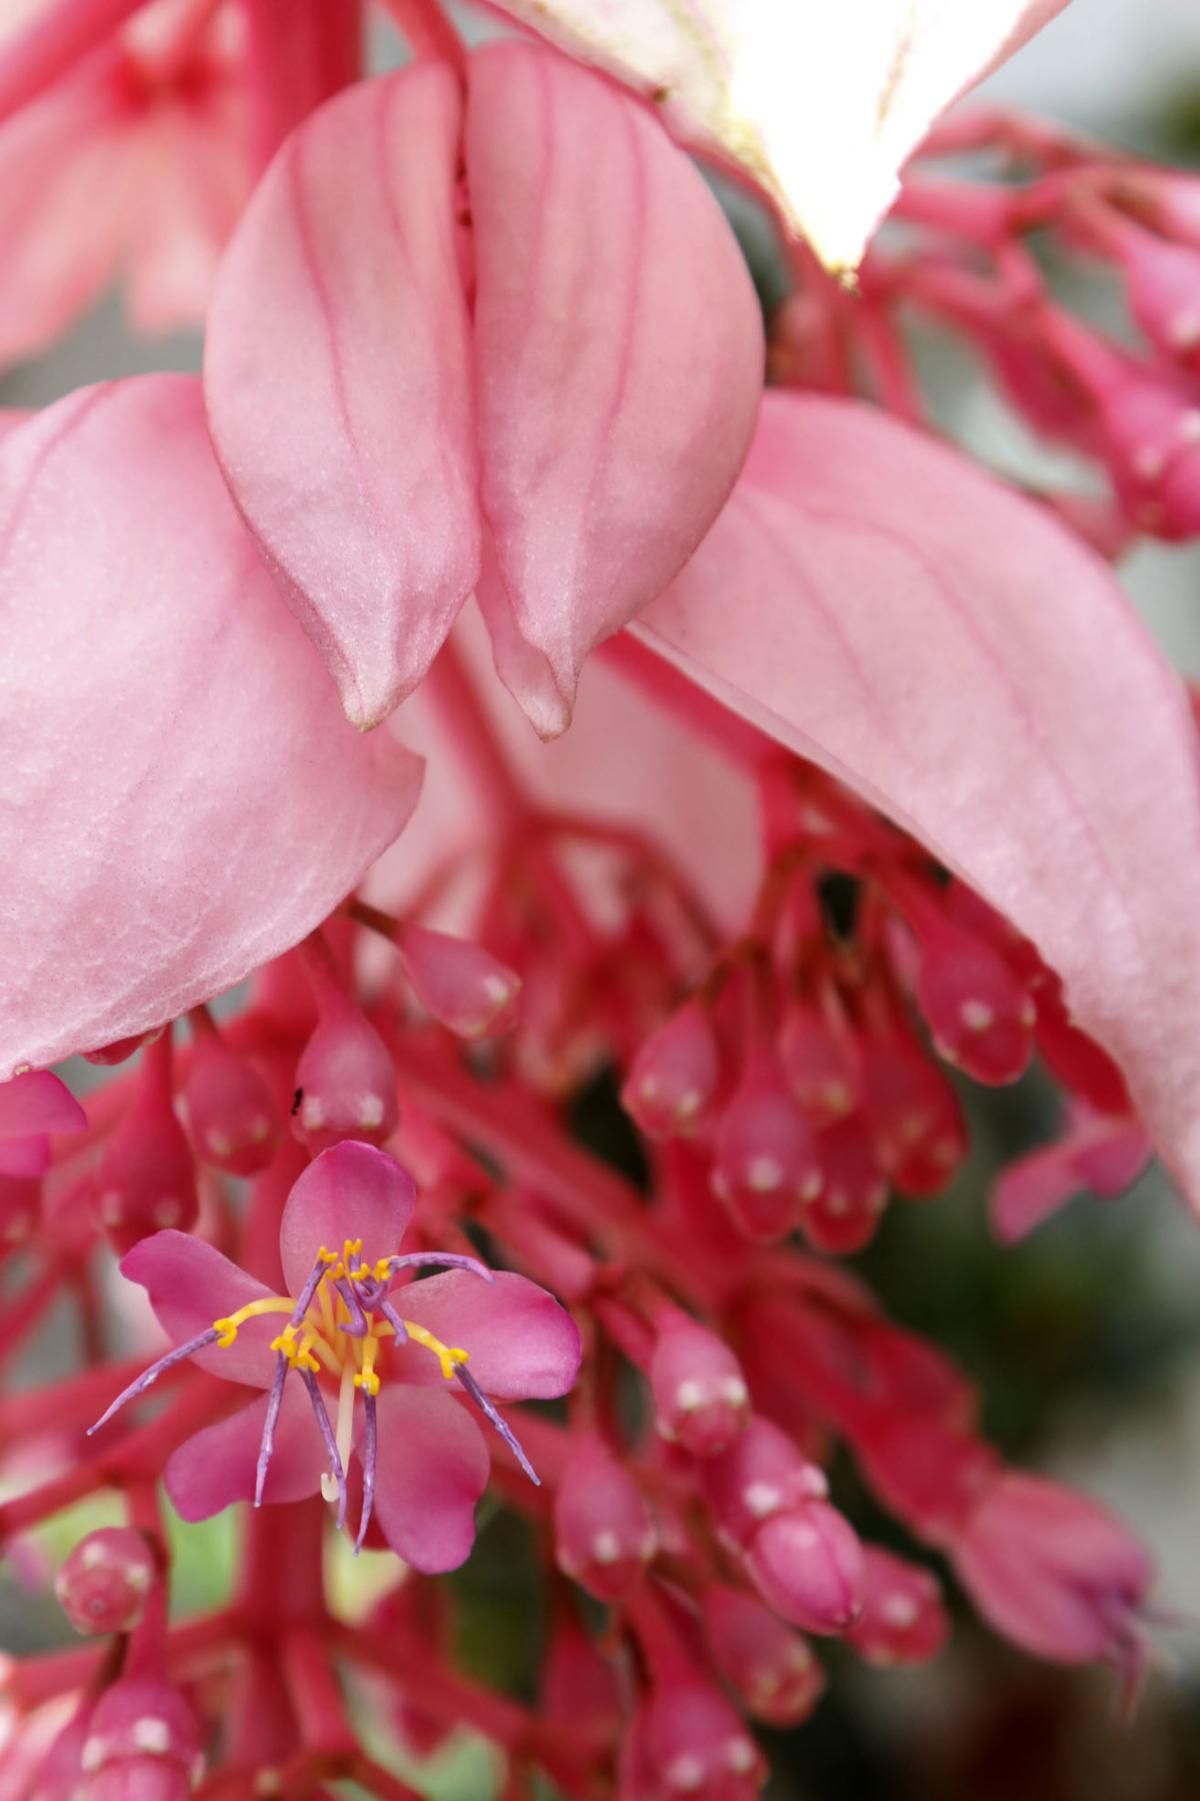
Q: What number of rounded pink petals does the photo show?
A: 5